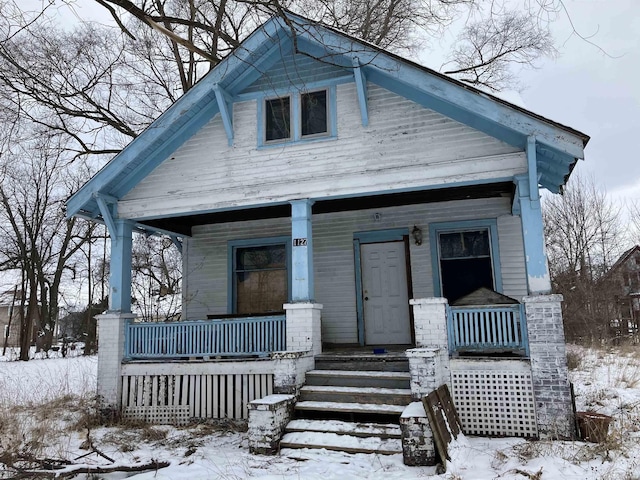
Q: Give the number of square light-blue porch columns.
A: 3